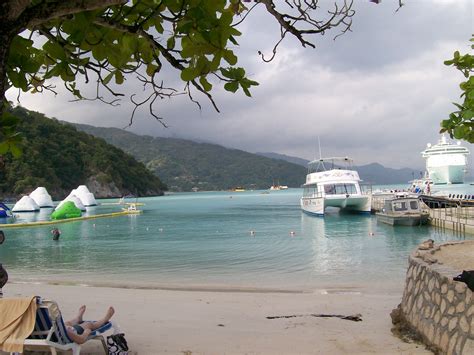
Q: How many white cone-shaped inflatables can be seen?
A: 4